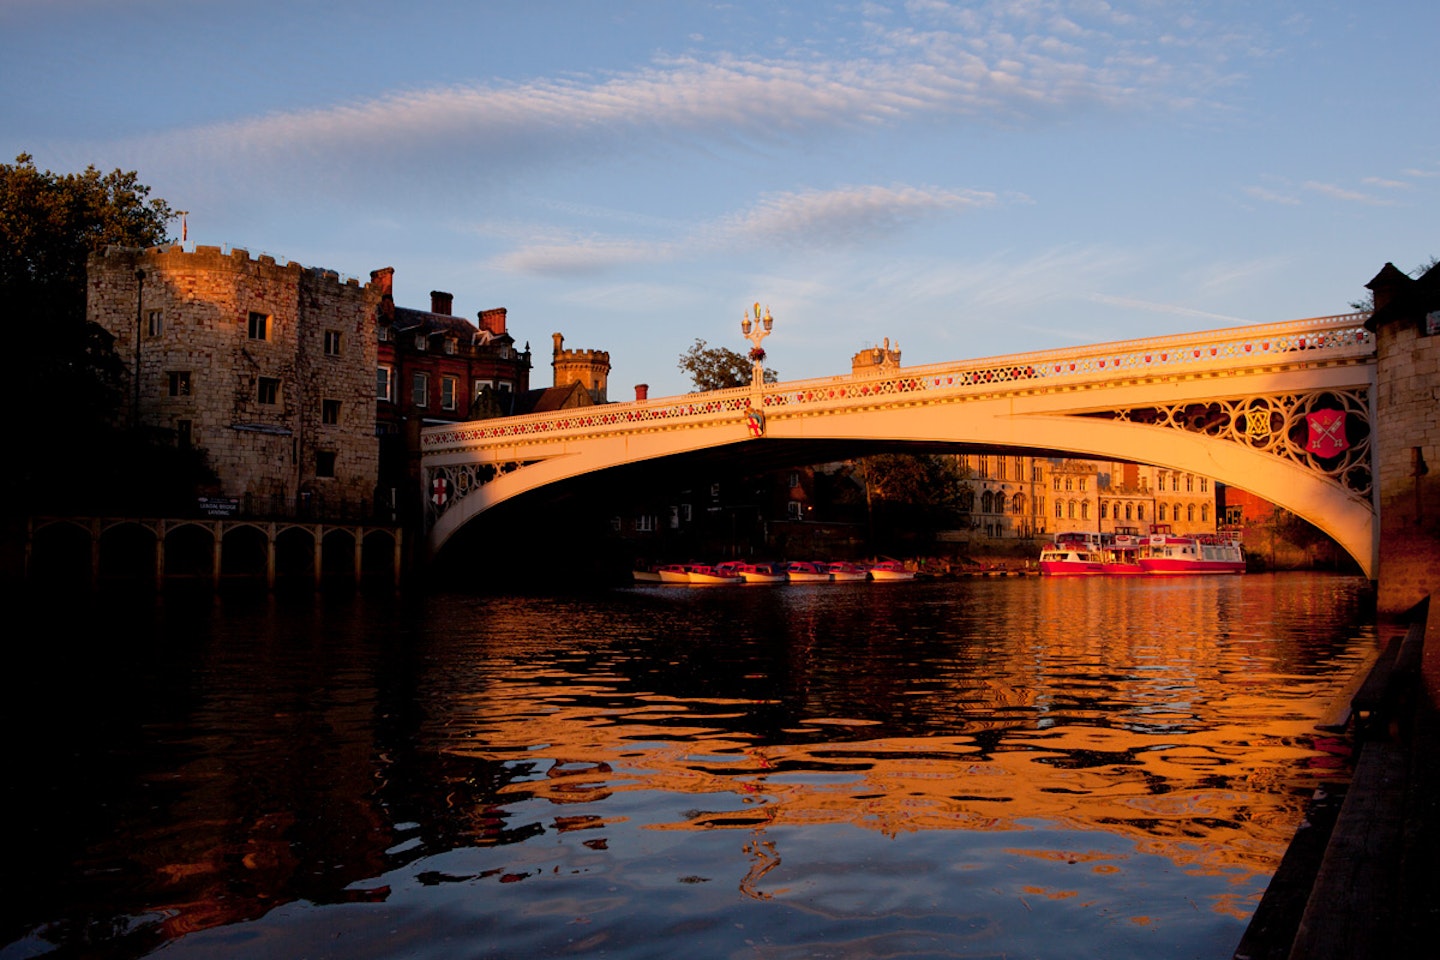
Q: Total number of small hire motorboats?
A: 7